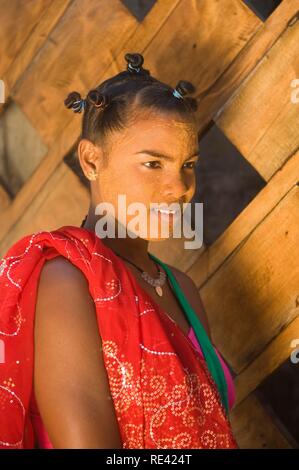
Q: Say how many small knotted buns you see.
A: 4